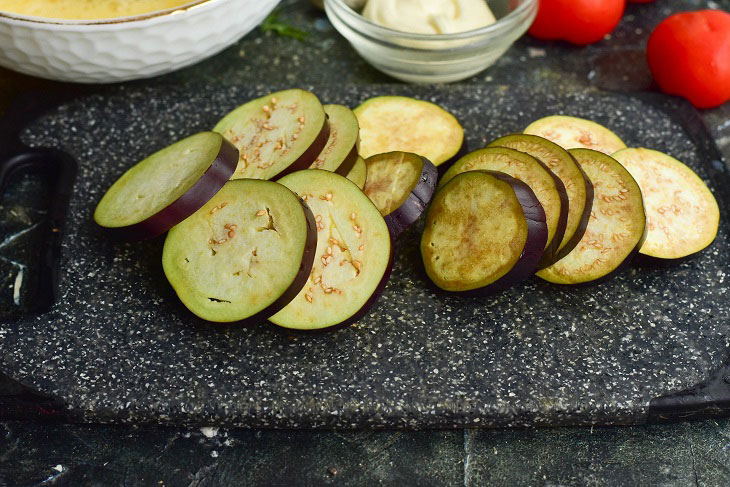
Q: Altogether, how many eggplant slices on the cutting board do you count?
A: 14